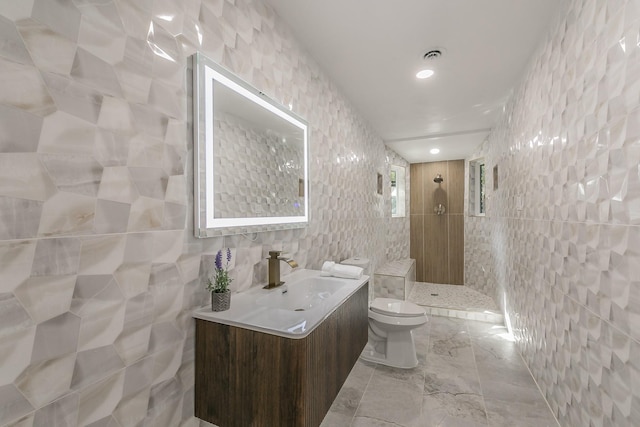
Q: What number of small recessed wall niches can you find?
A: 2